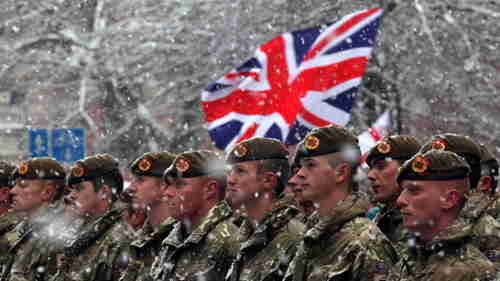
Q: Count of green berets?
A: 11